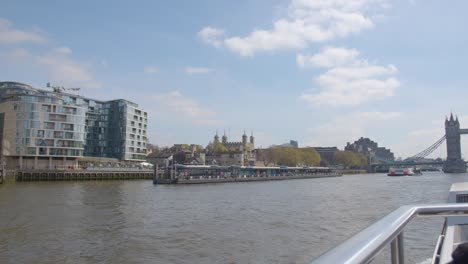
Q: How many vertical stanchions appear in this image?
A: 2